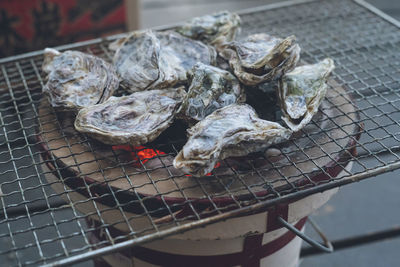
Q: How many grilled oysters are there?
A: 9